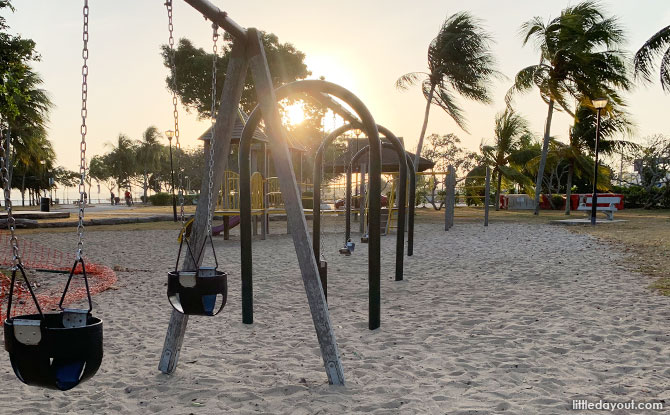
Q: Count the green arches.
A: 3